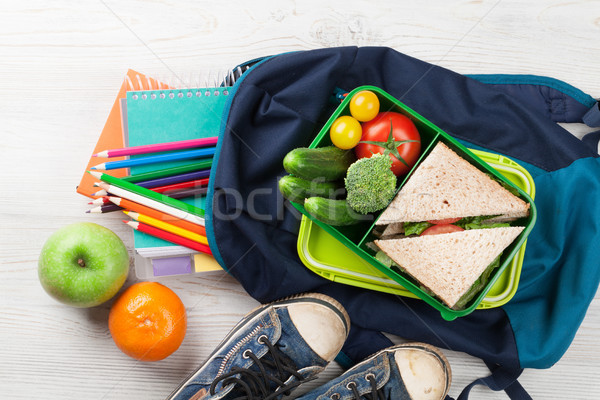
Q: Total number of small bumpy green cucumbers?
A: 3